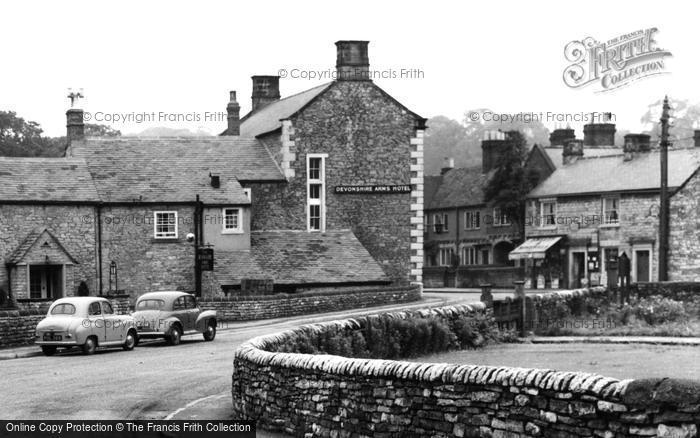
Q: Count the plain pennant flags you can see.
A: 0